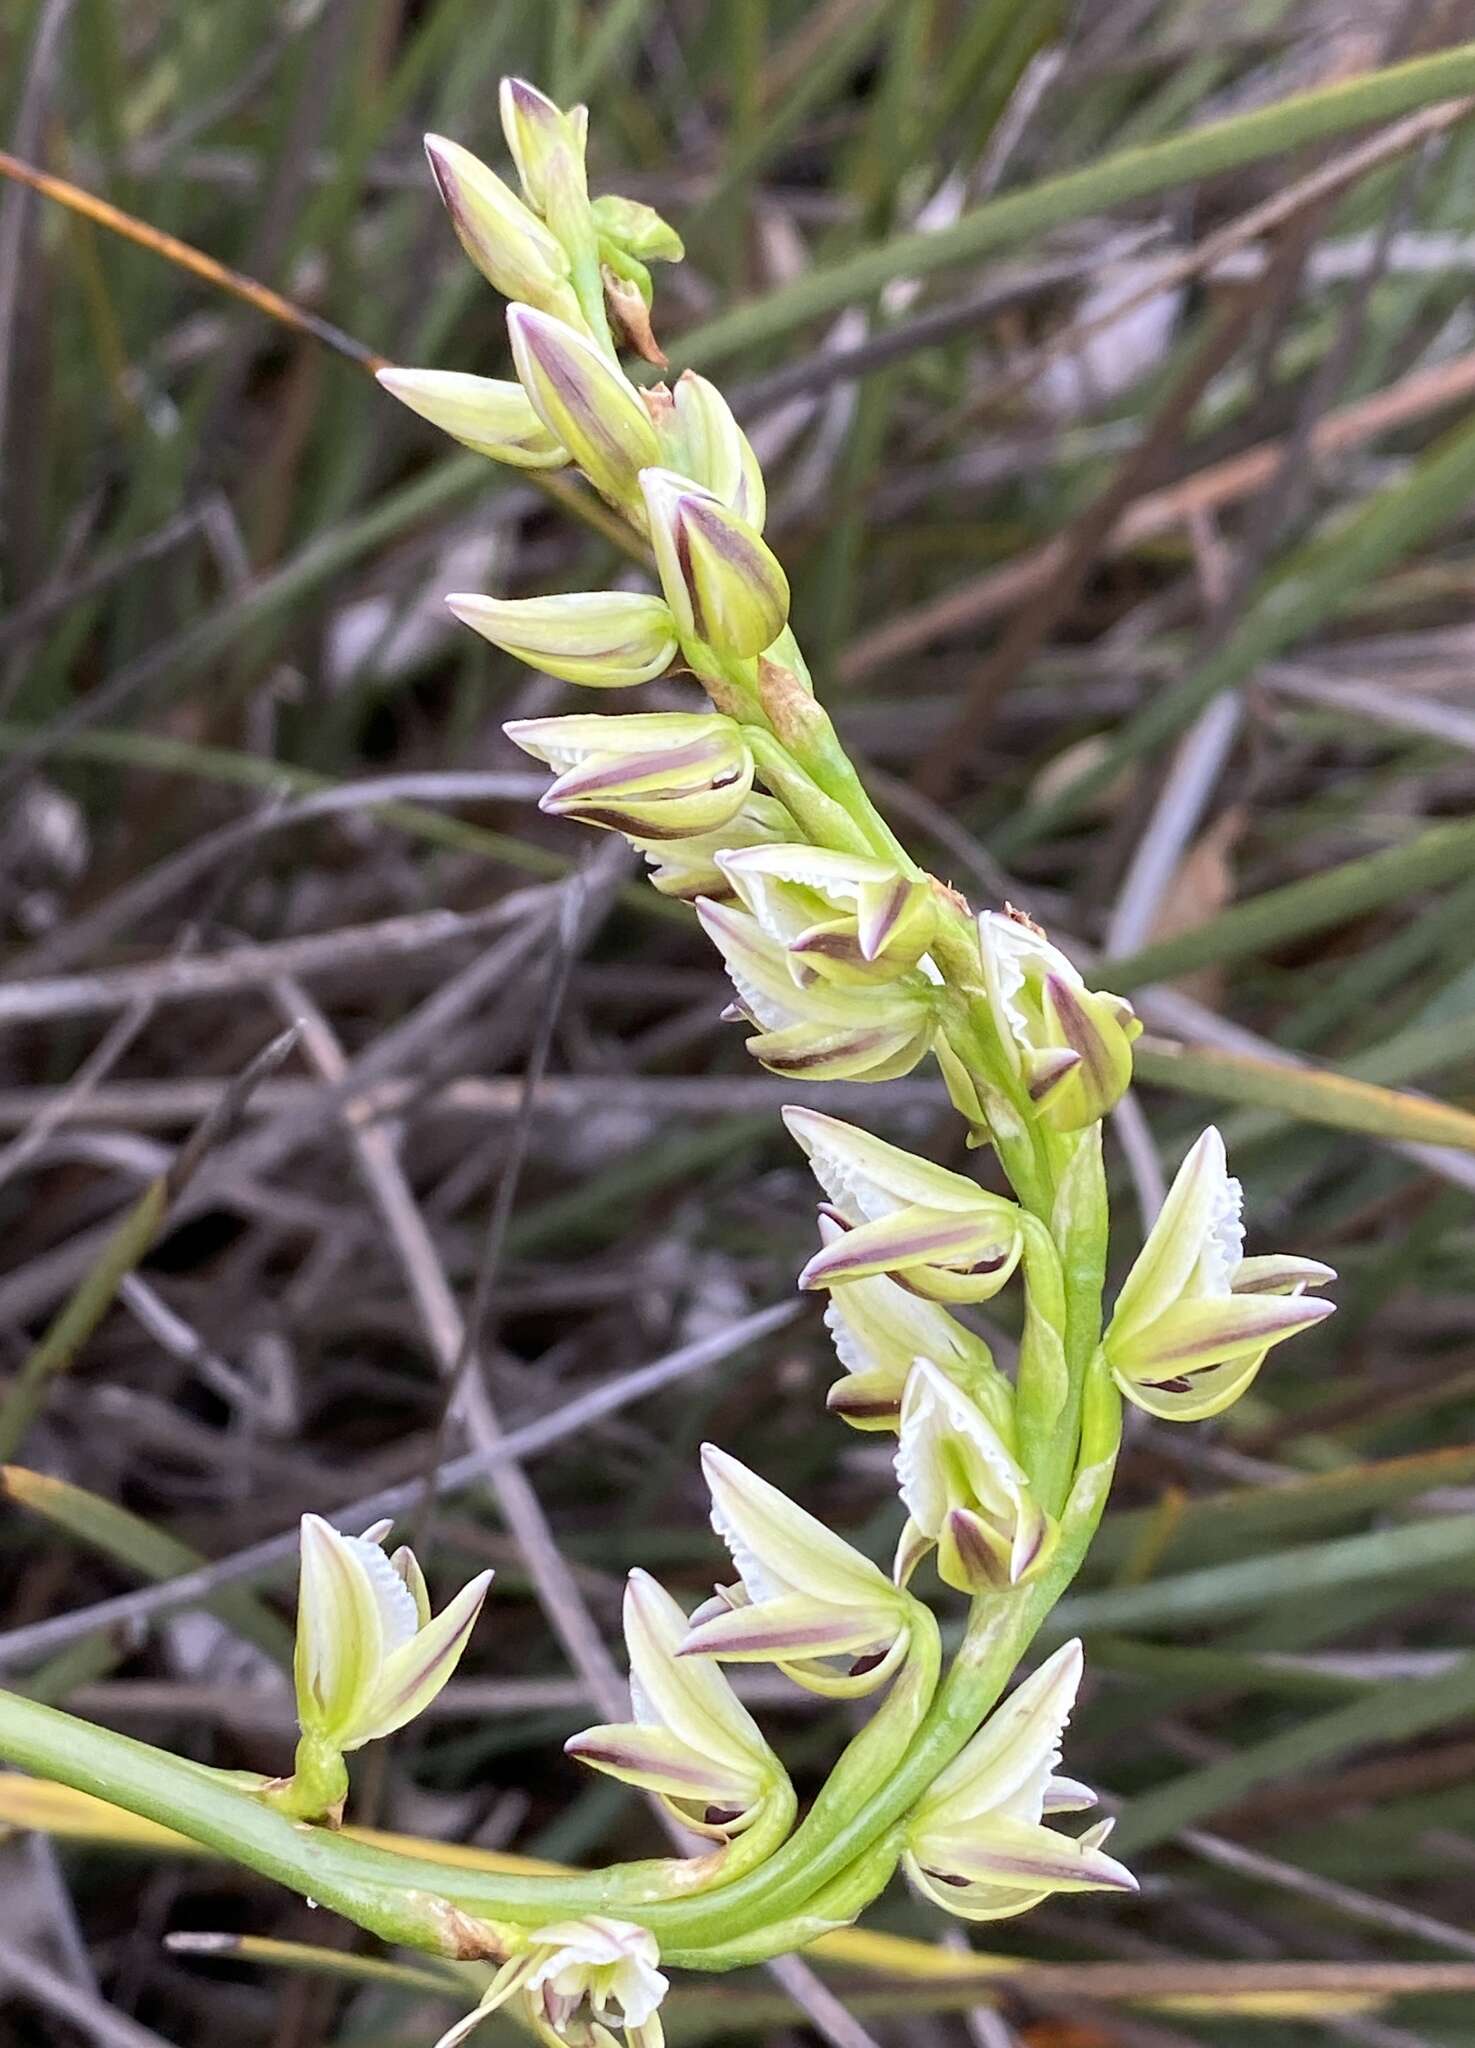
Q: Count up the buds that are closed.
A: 7